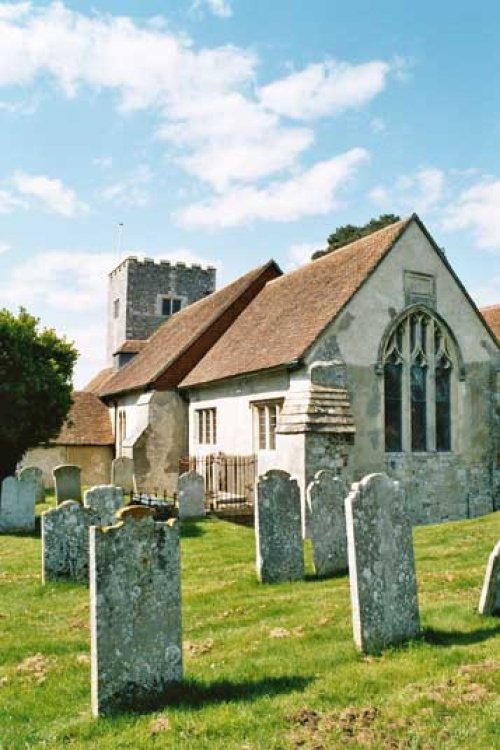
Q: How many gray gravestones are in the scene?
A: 12